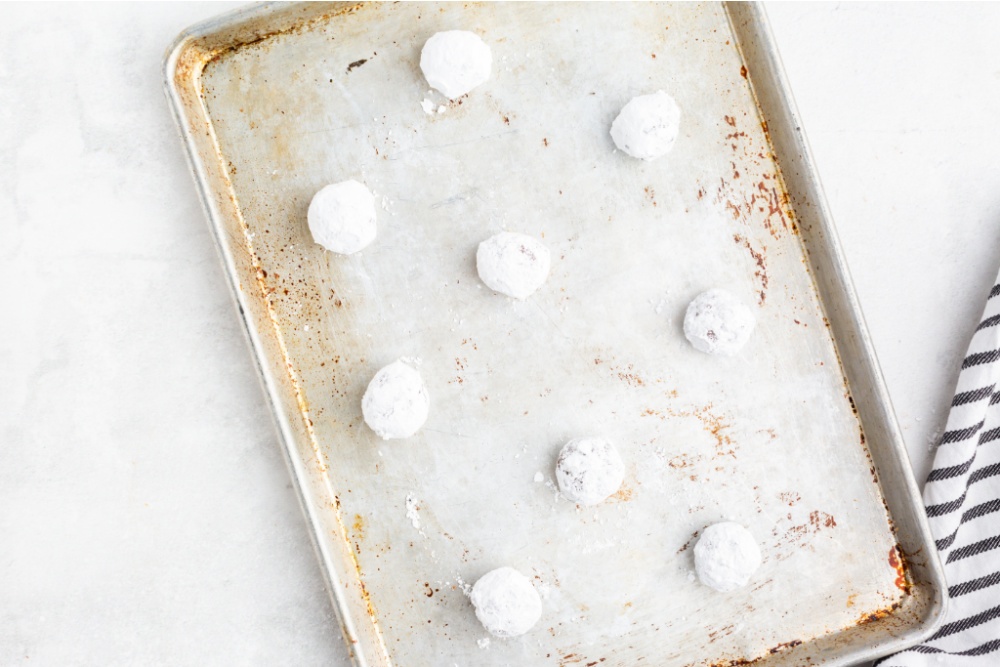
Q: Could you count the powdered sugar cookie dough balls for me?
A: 9